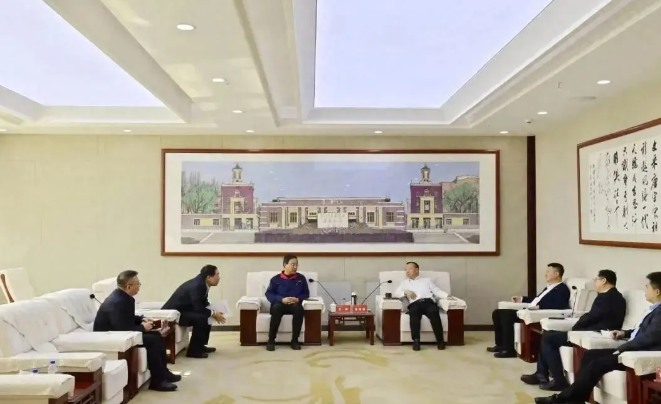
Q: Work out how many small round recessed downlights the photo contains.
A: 10